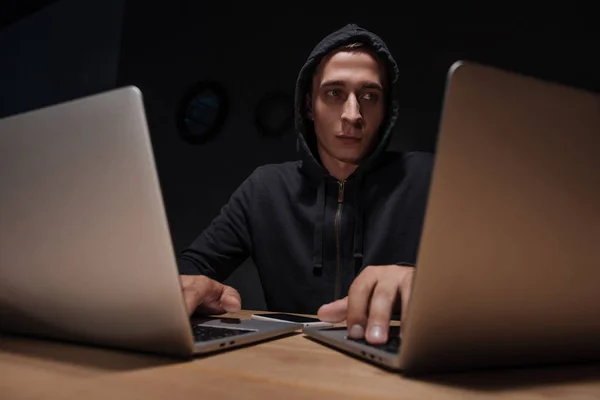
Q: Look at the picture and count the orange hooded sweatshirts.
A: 0